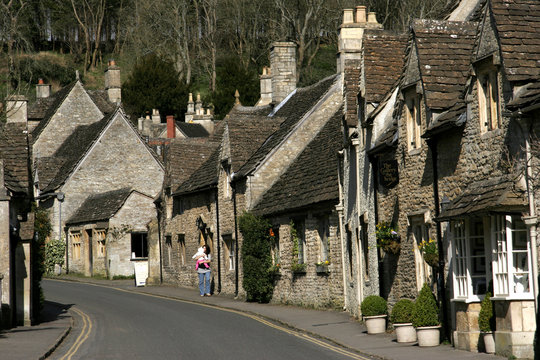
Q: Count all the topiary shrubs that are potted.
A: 4